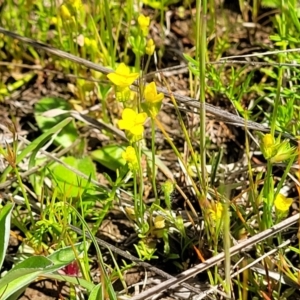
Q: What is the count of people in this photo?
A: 0